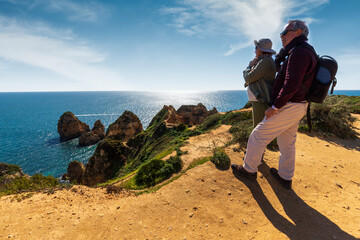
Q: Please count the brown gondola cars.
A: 0